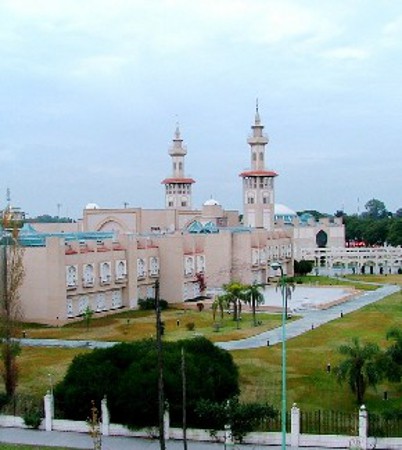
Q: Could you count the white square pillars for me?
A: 6